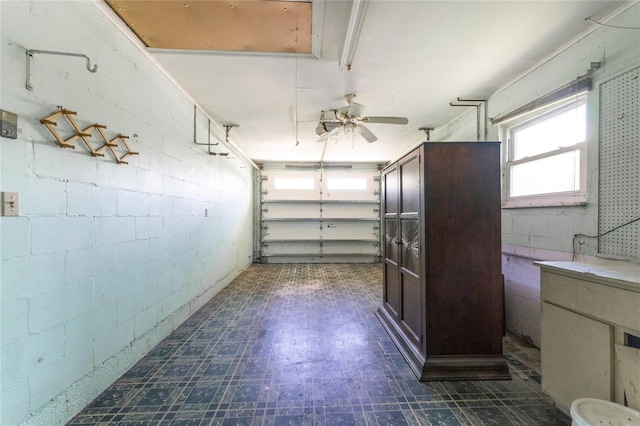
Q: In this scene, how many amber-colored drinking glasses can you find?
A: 0